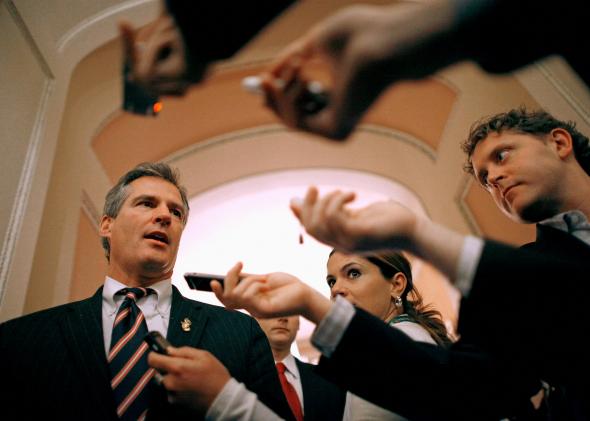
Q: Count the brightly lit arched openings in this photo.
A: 1